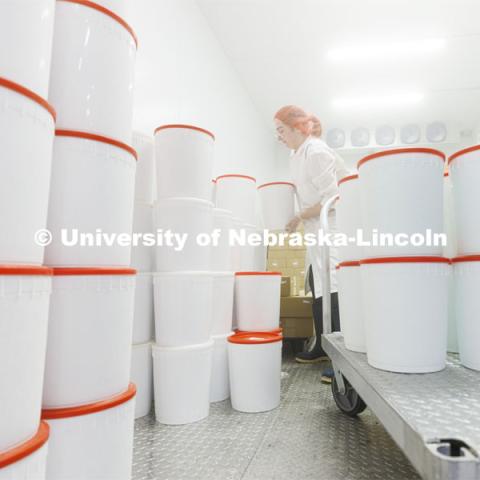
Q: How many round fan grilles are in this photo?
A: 5